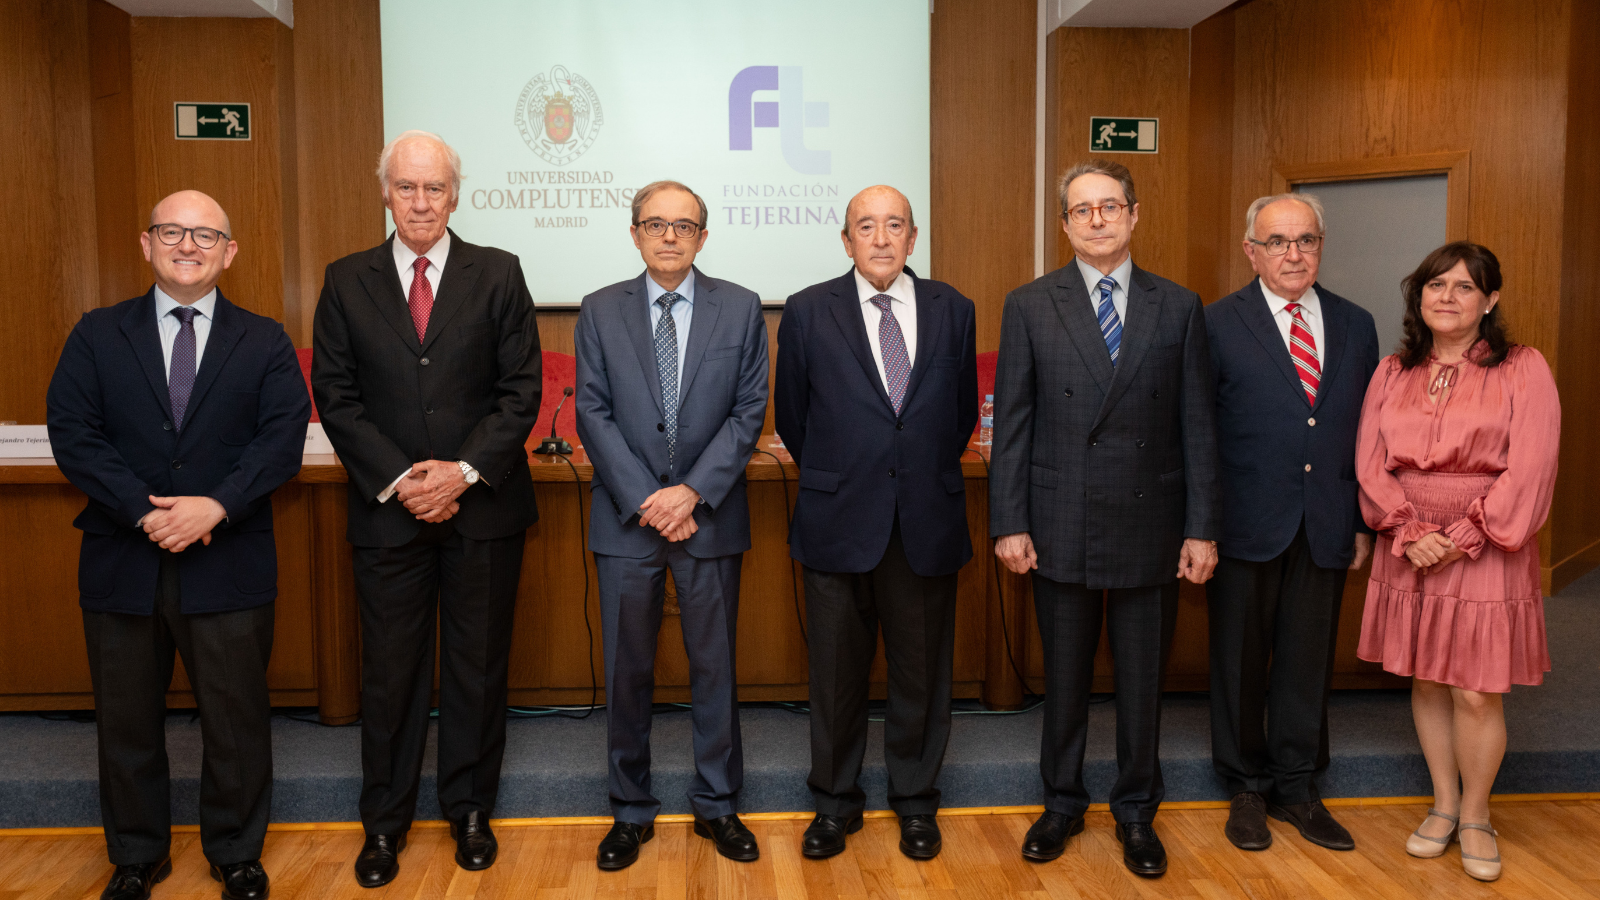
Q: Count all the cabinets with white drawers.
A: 0